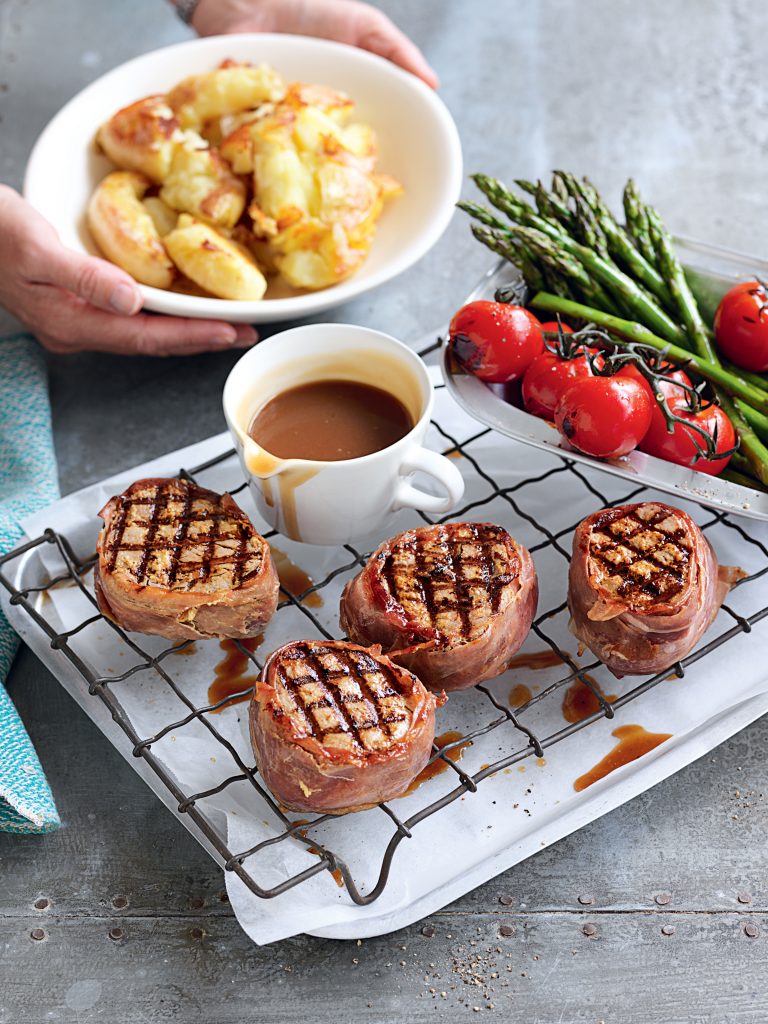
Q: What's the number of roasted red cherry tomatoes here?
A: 7